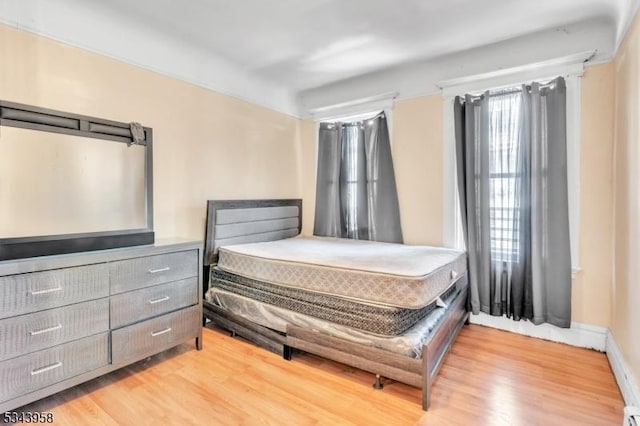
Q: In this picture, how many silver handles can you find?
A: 6